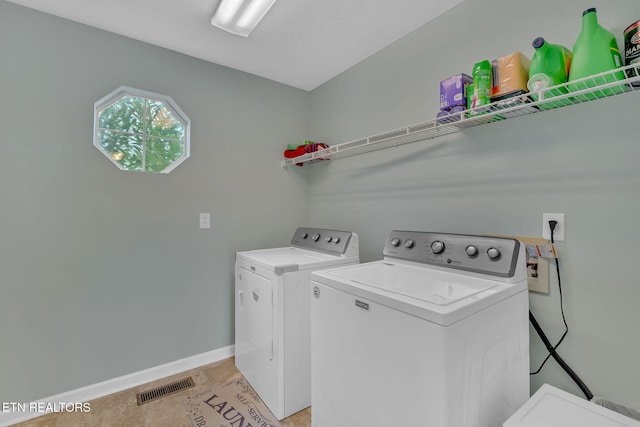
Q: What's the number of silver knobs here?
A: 9